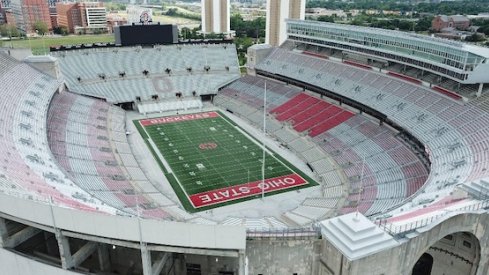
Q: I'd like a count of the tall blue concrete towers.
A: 0